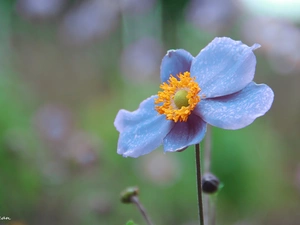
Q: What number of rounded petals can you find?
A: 5